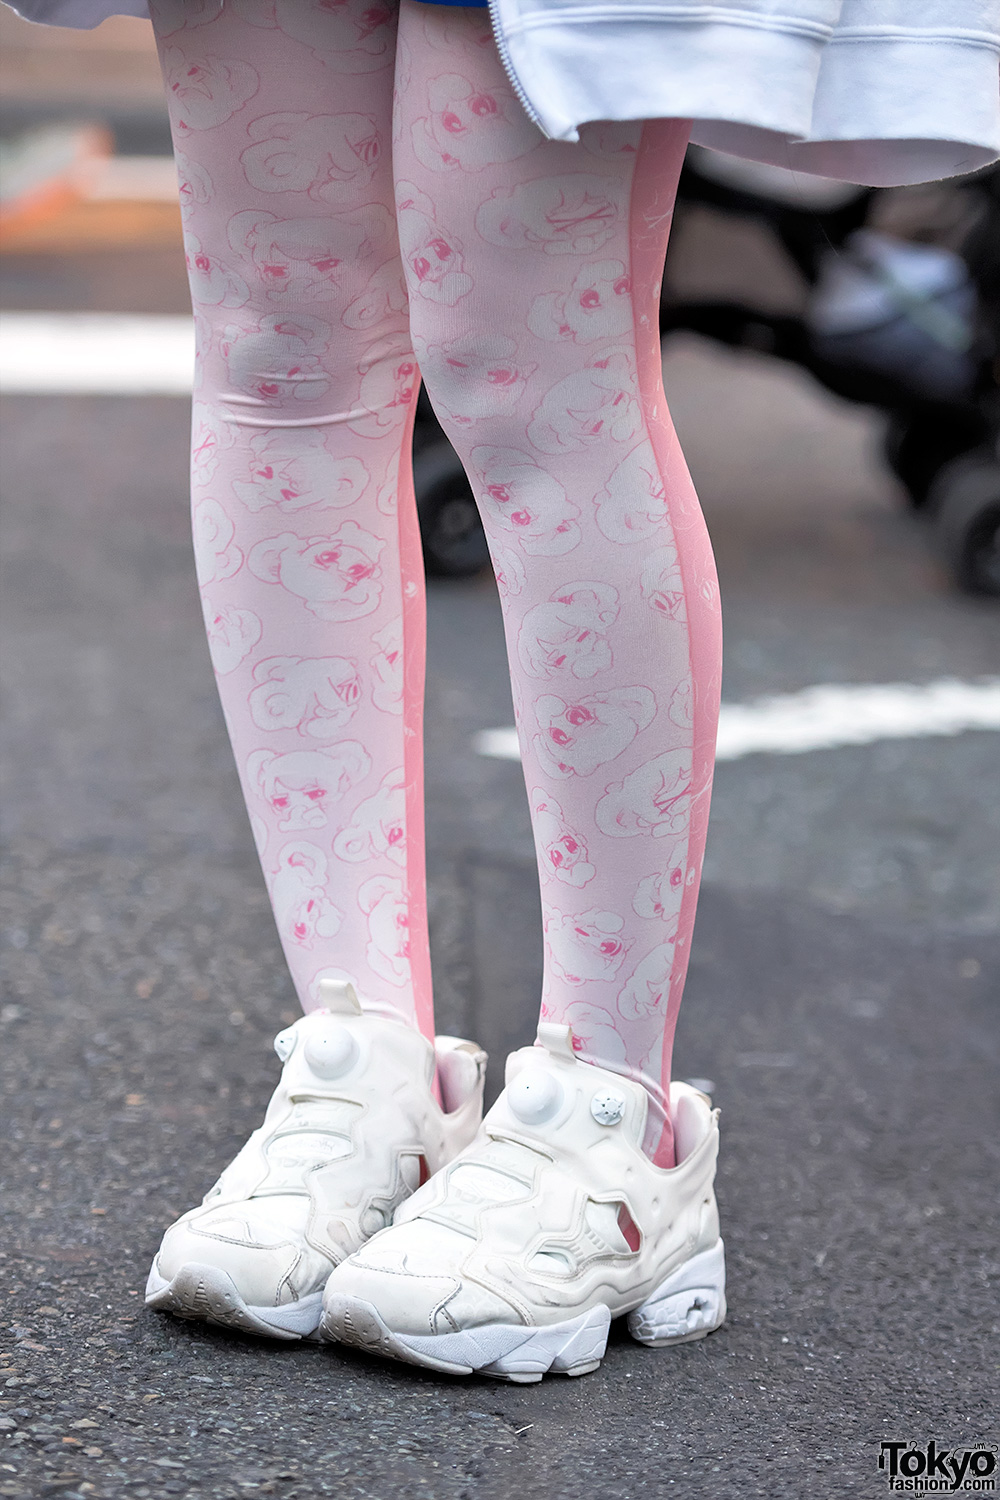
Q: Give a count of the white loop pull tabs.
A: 2